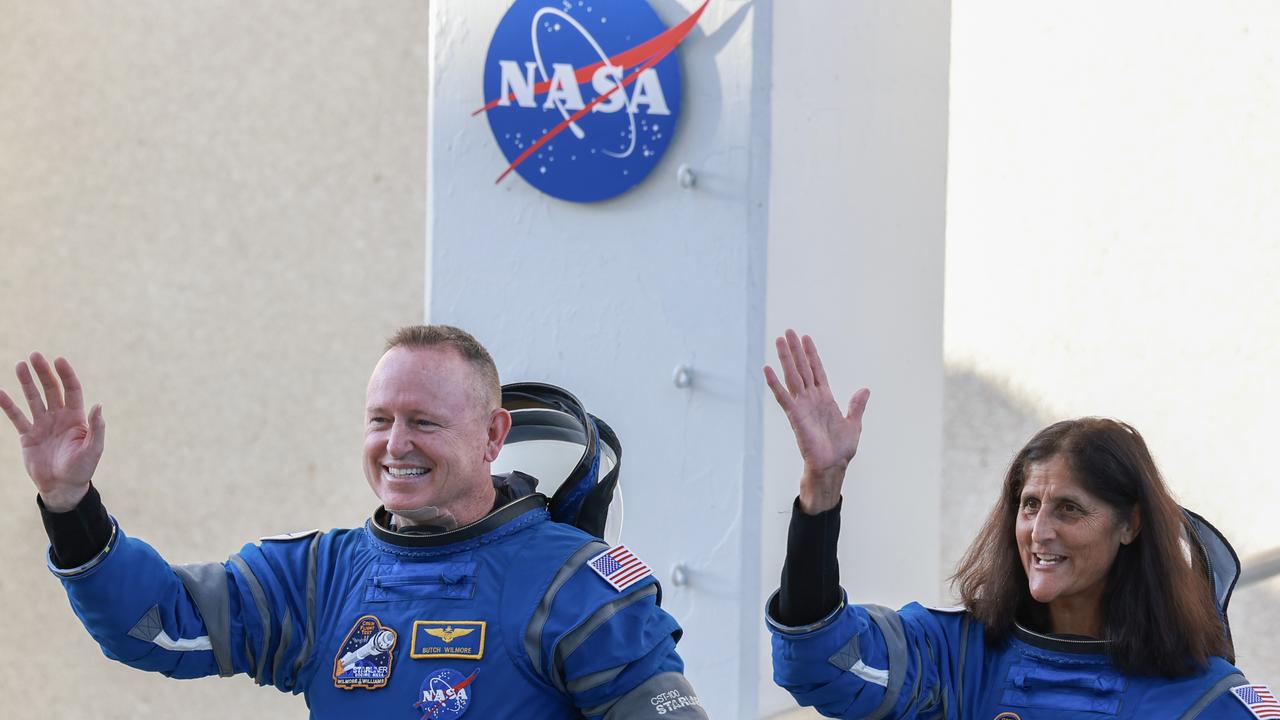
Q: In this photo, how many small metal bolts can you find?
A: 3